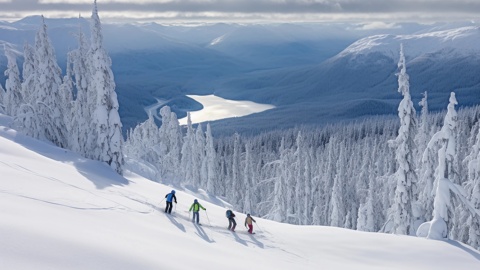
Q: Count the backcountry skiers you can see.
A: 4